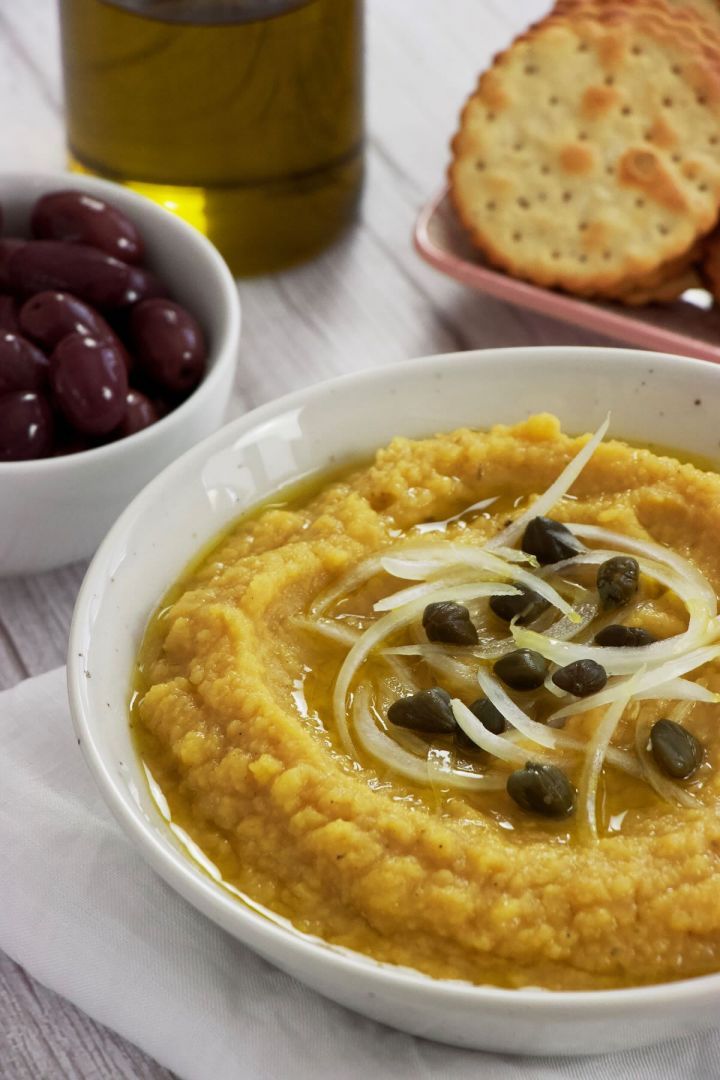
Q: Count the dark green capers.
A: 11